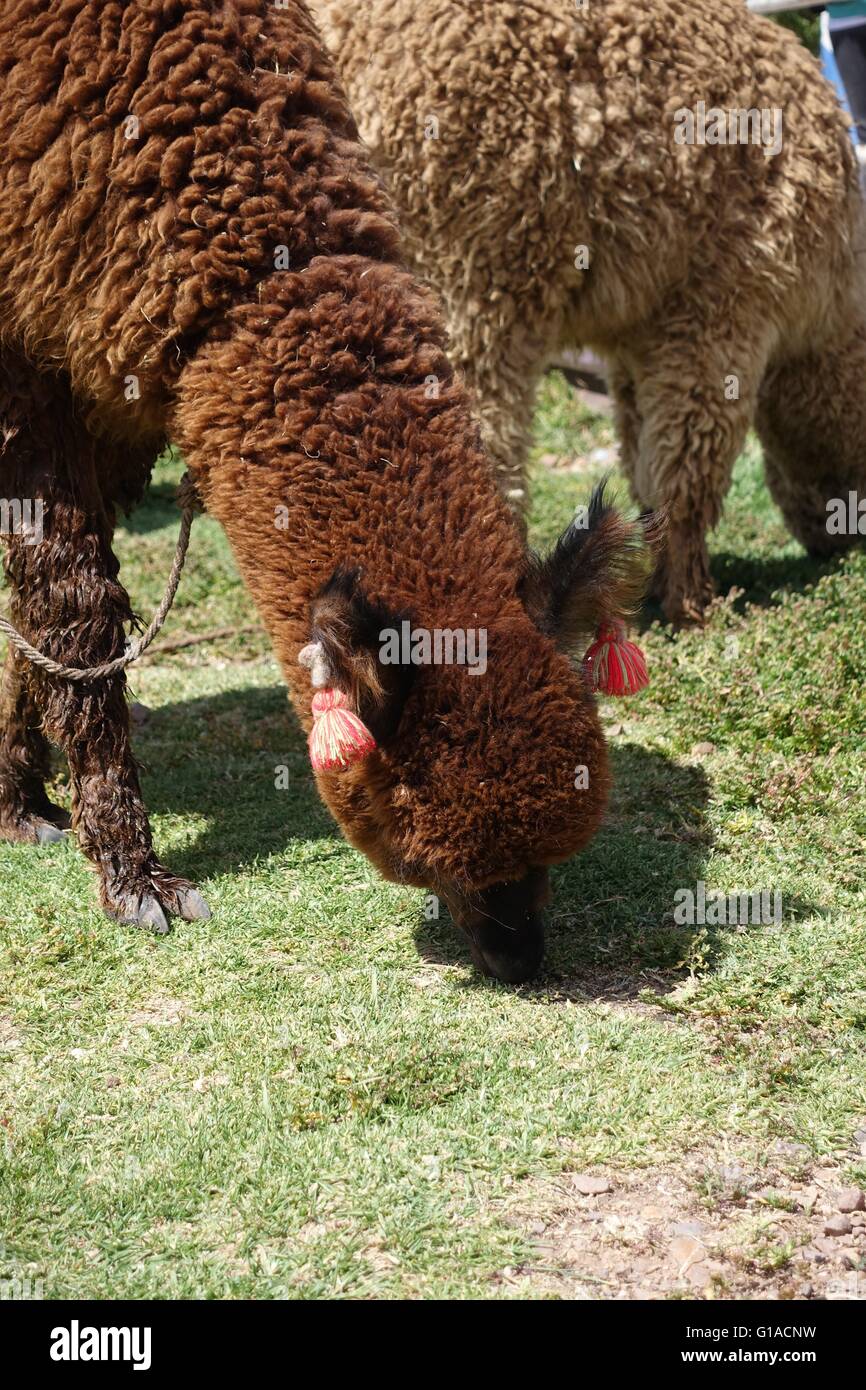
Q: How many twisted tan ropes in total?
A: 1